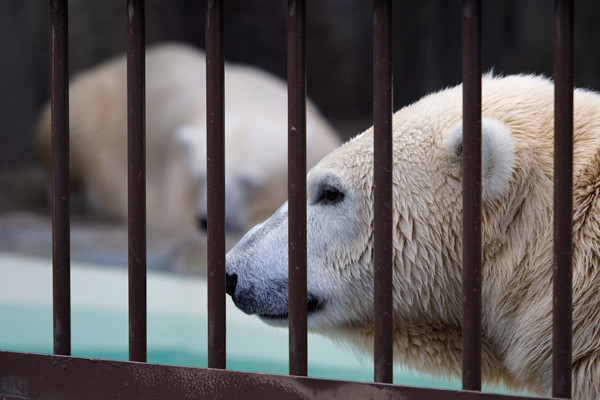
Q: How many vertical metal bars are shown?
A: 7